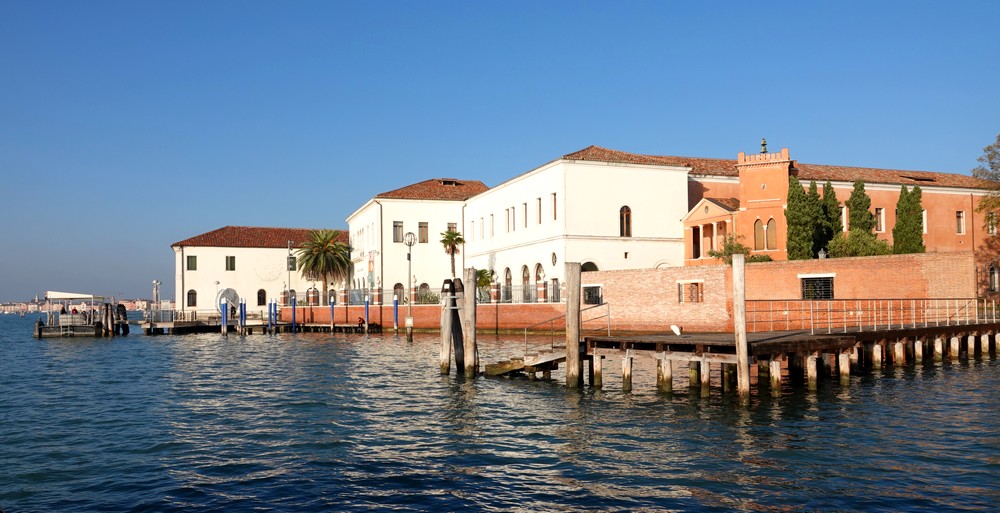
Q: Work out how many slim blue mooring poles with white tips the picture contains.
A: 10